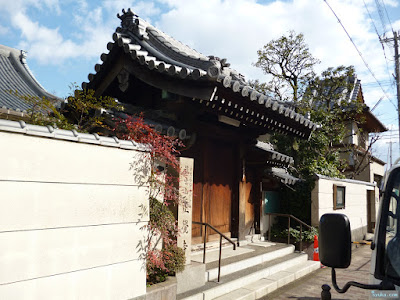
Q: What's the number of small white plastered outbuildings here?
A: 1